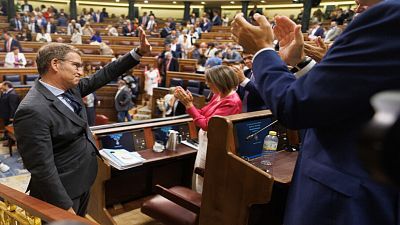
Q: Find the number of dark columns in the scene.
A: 6